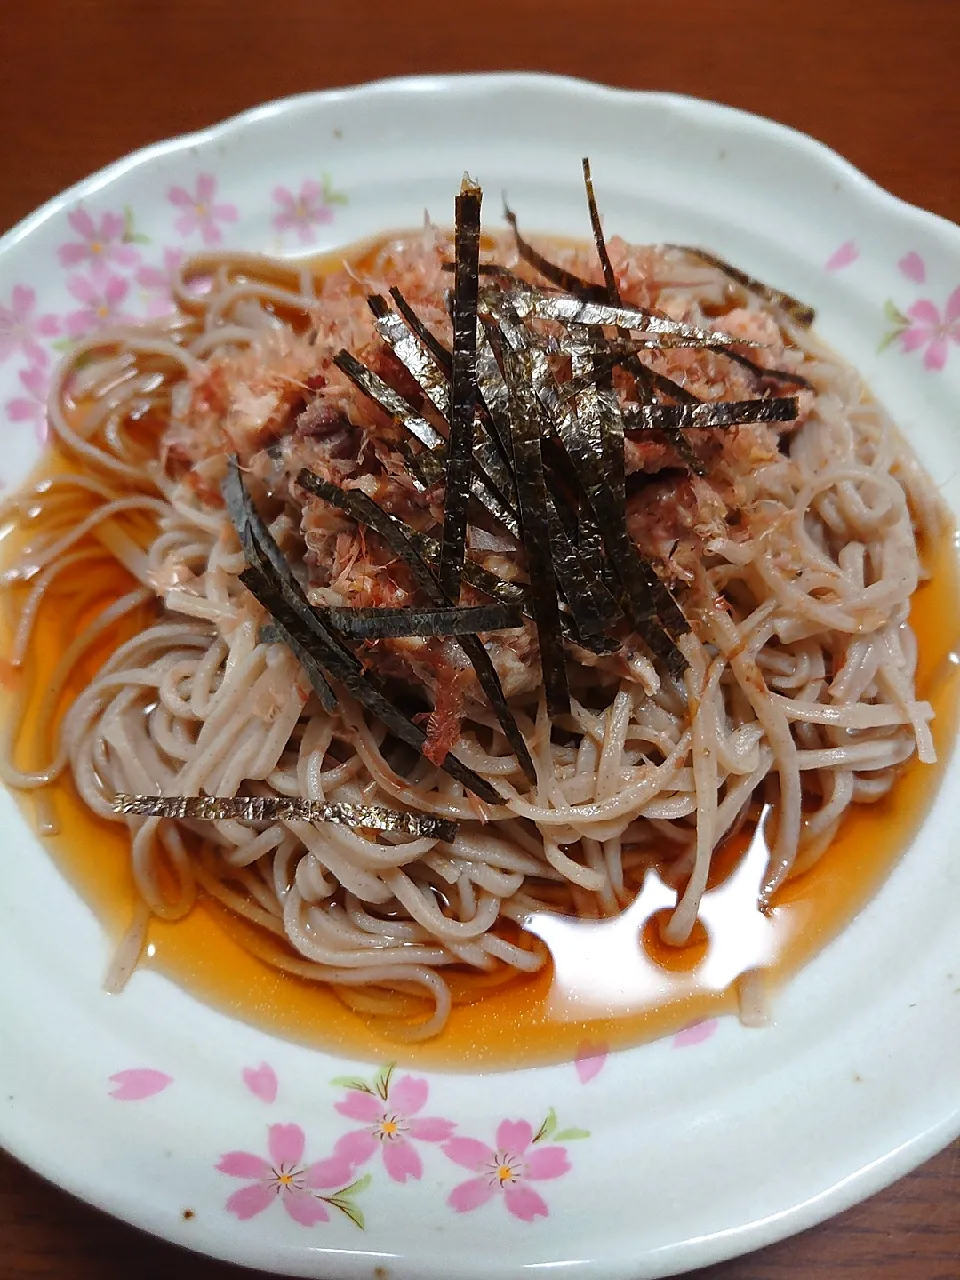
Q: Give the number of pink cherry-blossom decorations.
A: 11